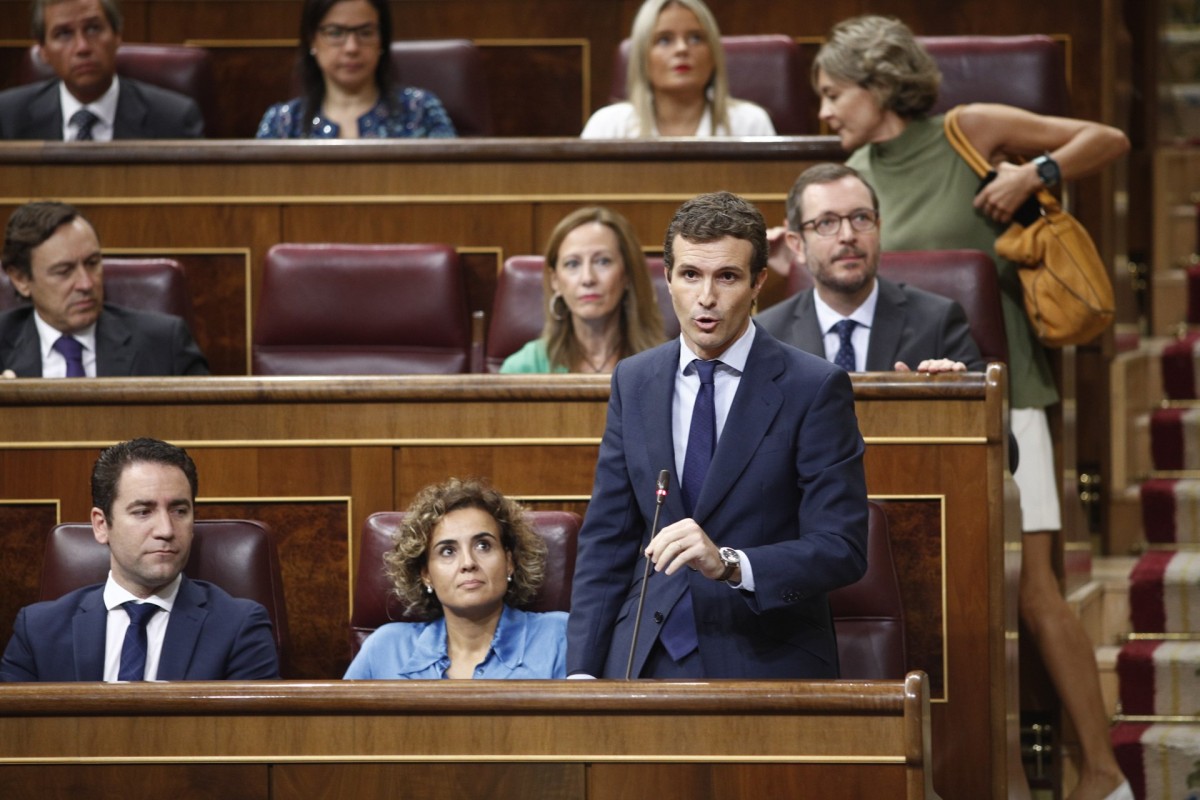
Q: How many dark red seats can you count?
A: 11